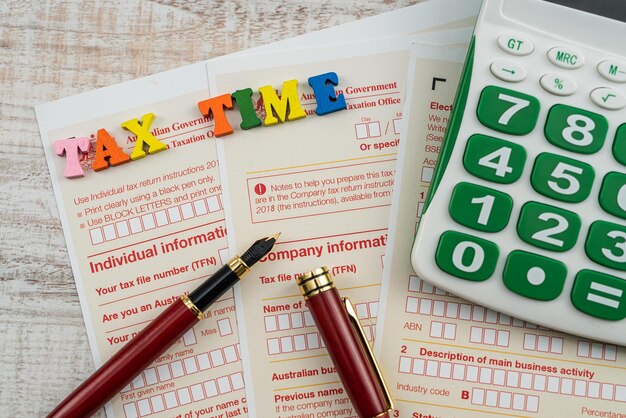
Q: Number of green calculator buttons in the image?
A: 12